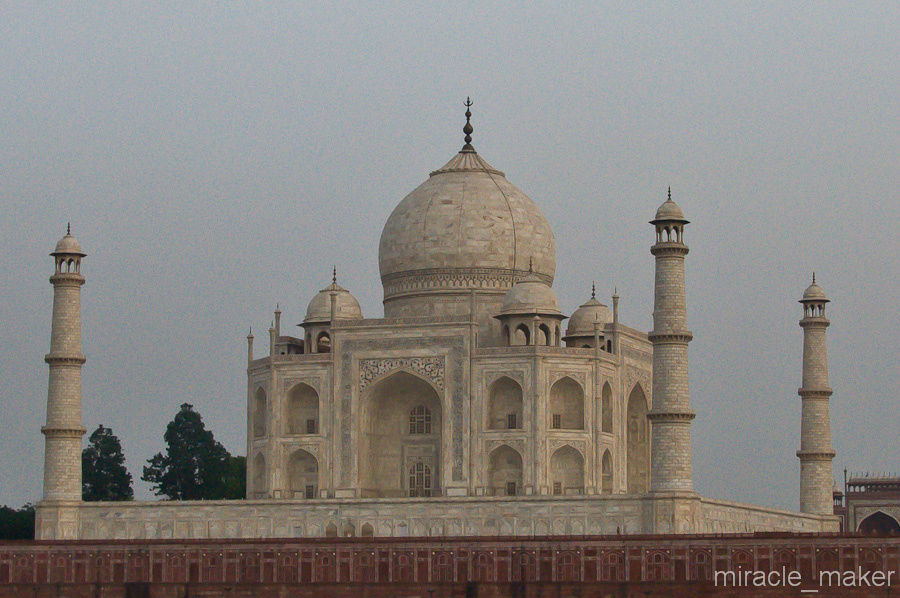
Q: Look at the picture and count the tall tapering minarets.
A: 3